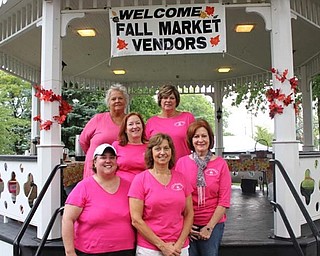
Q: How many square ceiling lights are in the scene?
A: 4